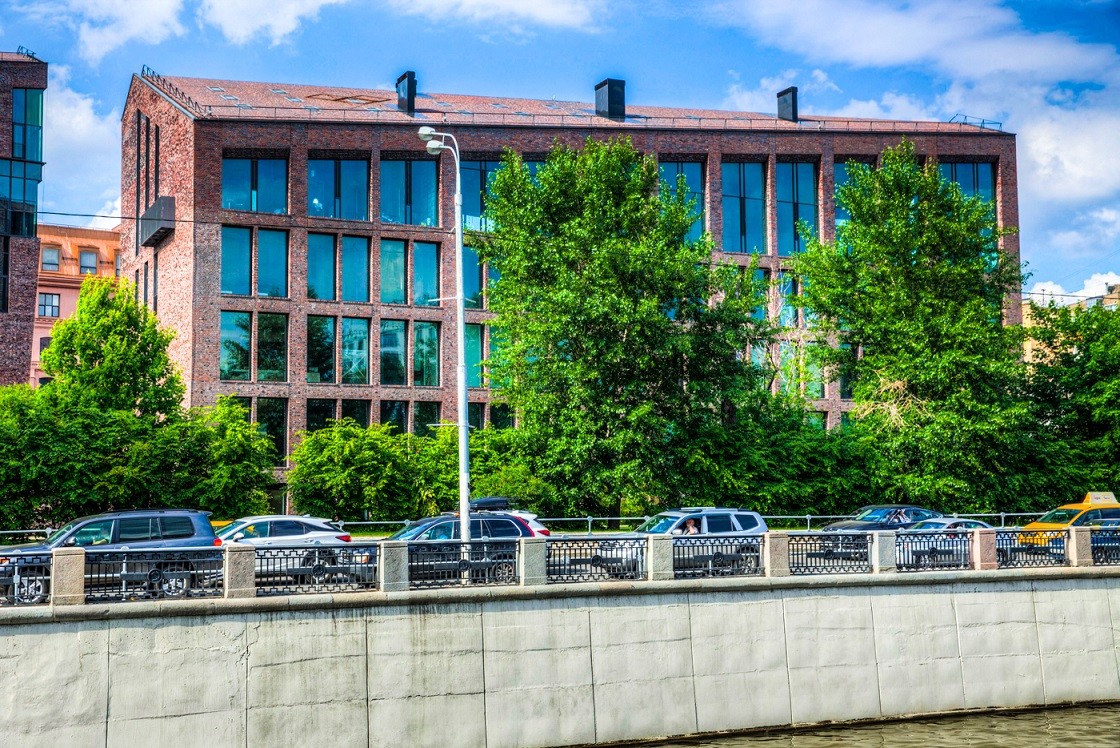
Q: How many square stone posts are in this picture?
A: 9